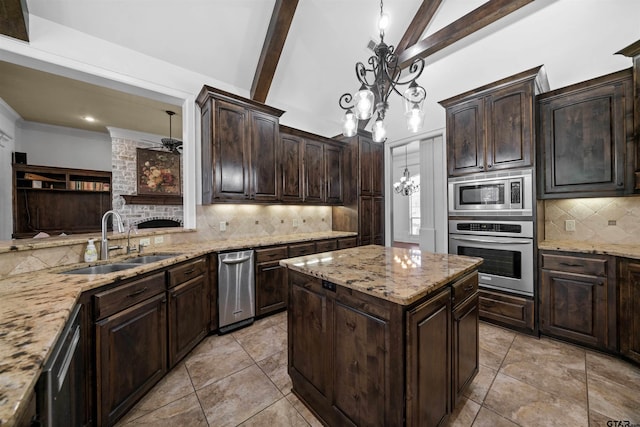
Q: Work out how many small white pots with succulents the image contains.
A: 0